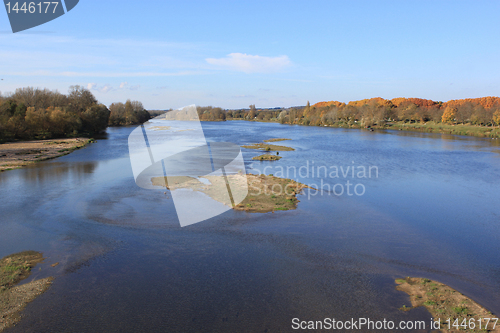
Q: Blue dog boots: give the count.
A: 0